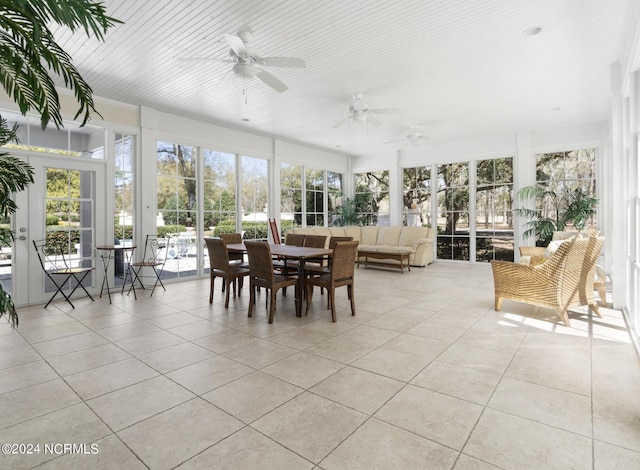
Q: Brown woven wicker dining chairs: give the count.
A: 7